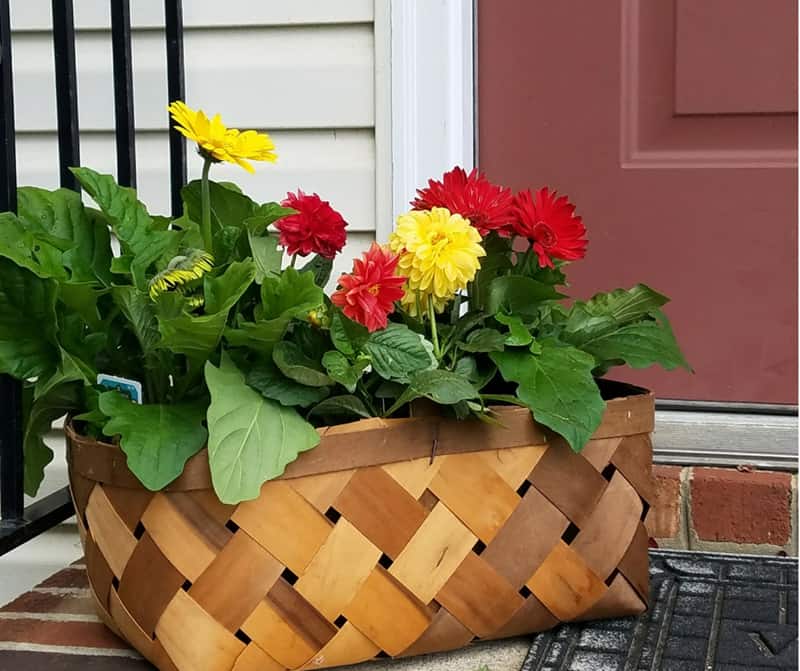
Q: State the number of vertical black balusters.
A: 4